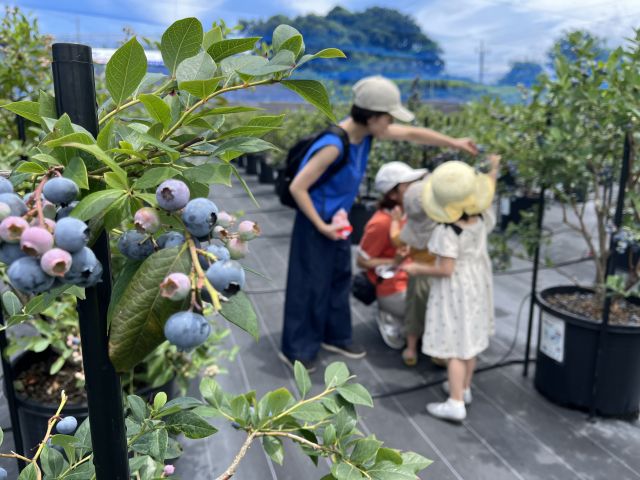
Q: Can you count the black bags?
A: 2